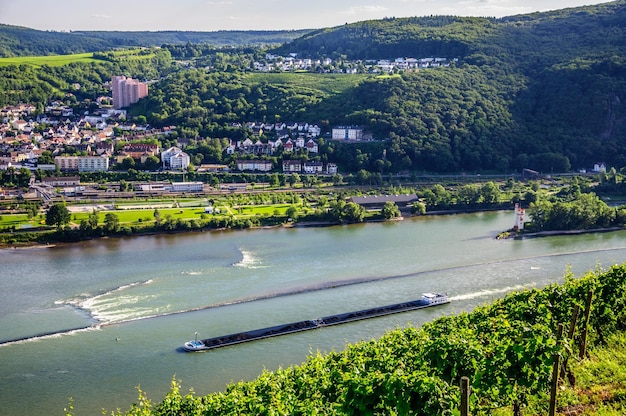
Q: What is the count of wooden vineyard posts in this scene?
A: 4